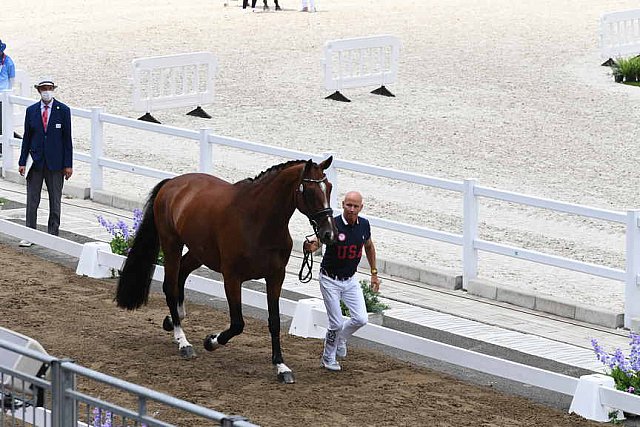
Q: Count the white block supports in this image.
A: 3